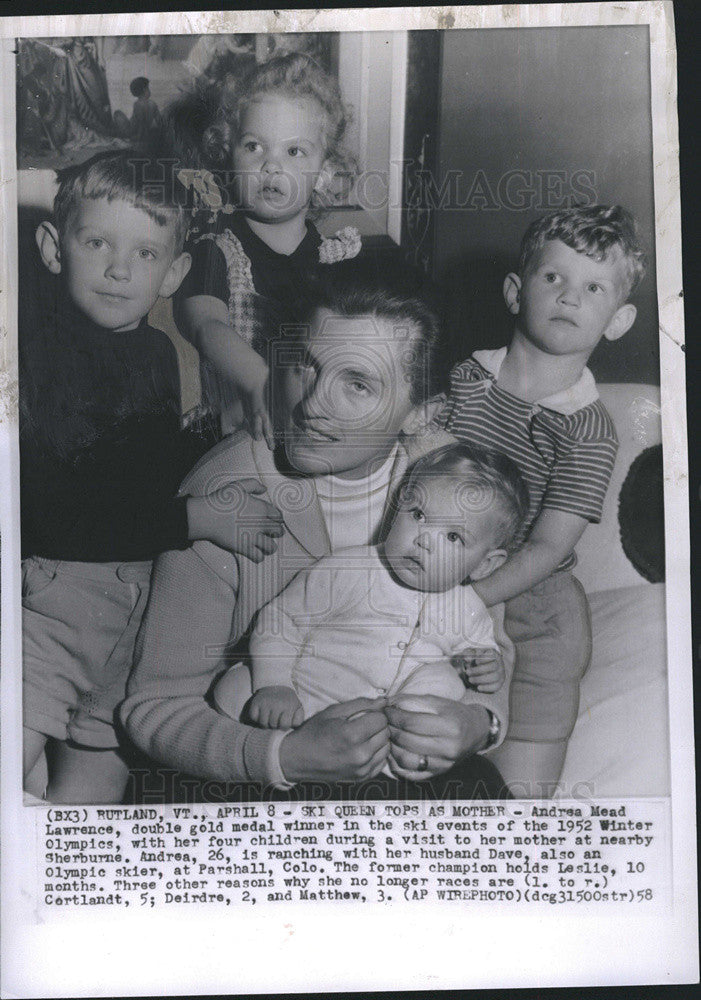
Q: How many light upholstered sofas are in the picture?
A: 1